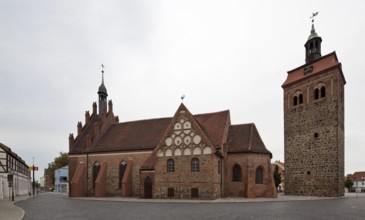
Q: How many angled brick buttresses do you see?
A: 3